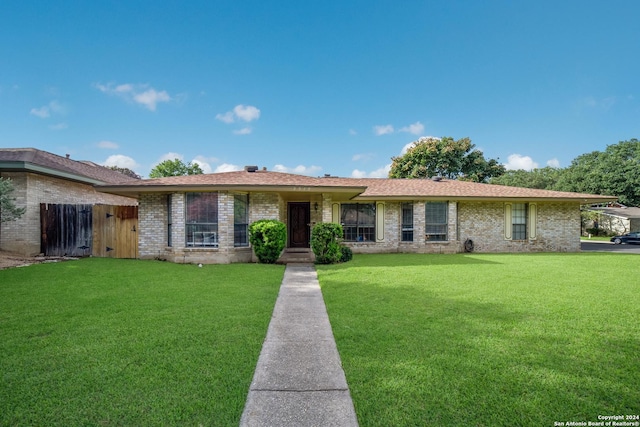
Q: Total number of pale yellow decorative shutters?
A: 4